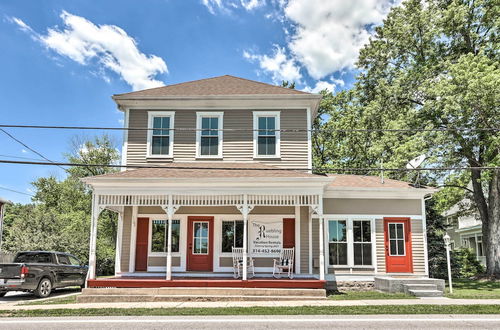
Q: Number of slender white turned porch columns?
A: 4